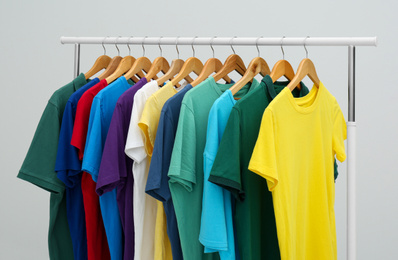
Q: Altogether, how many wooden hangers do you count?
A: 12